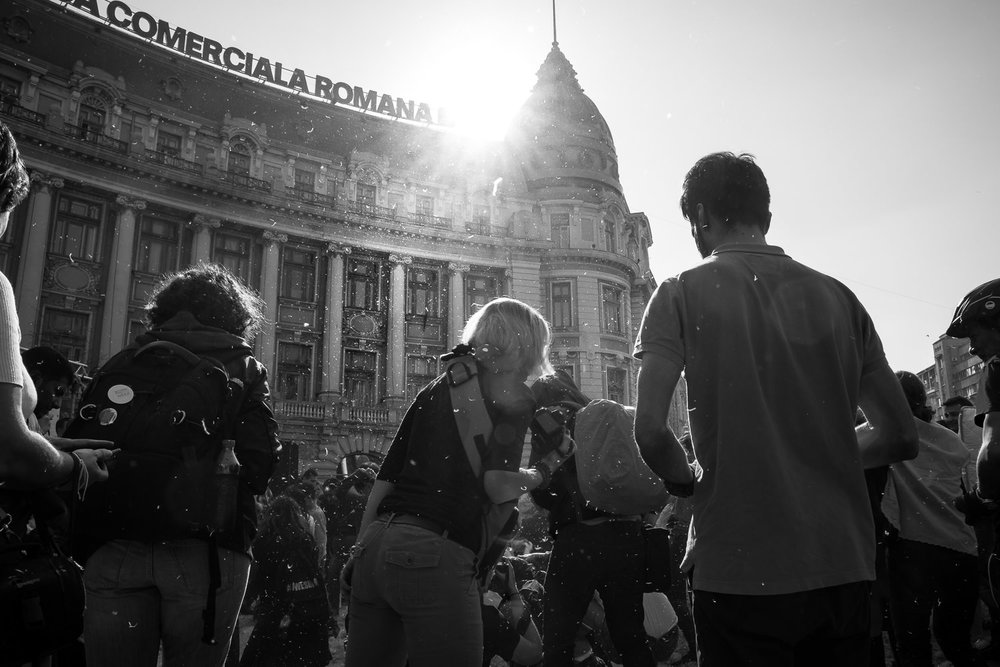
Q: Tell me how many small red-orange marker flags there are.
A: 0